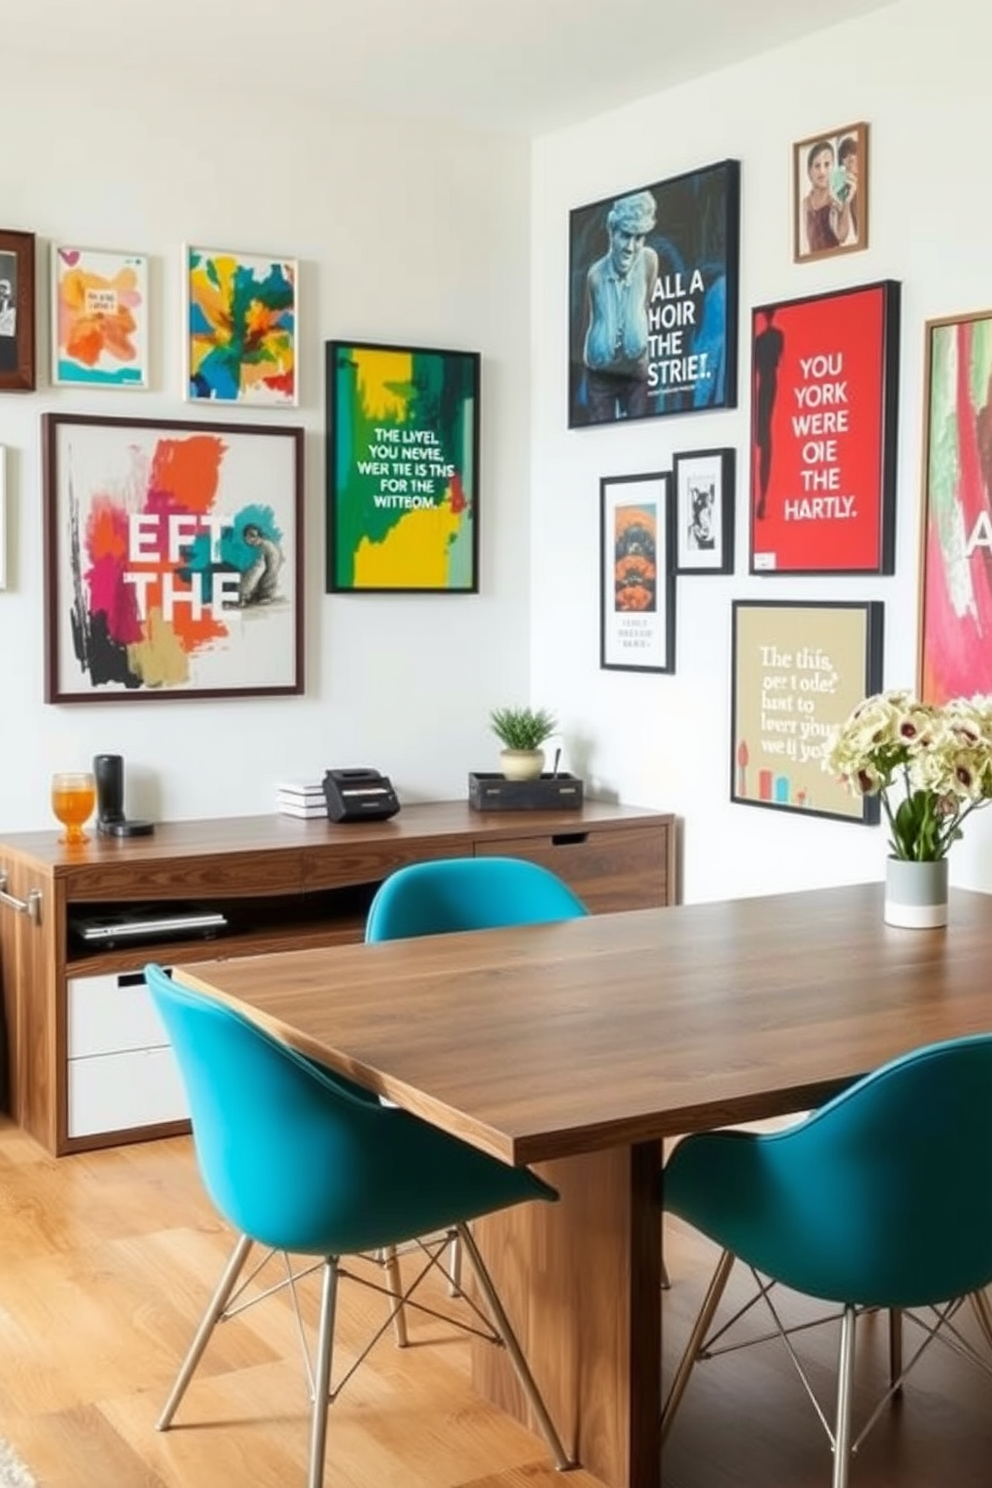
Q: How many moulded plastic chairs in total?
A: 3